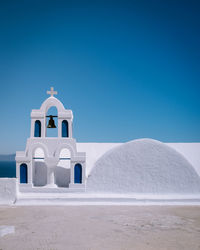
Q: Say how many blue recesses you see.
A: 4